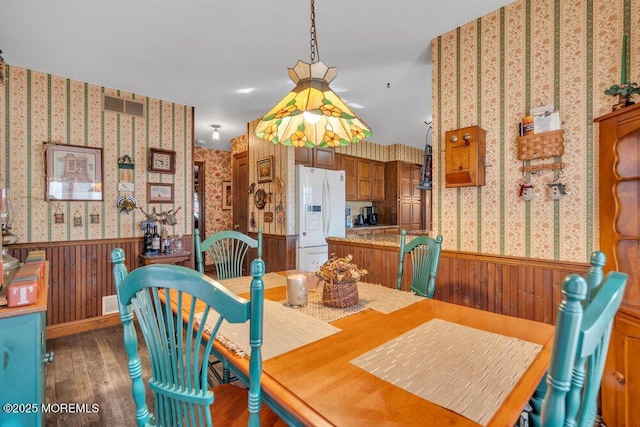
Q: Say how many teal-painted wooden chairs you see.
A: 4